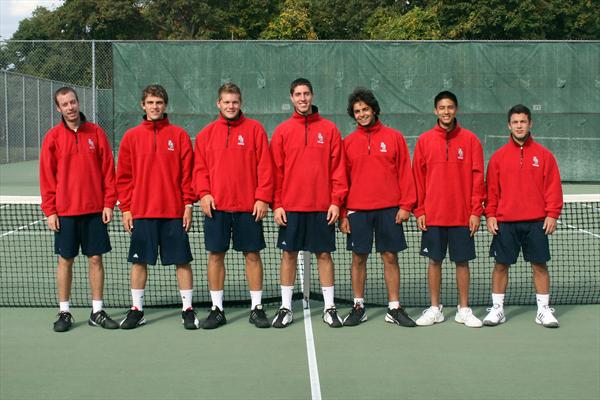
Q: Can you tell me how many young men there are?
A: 7